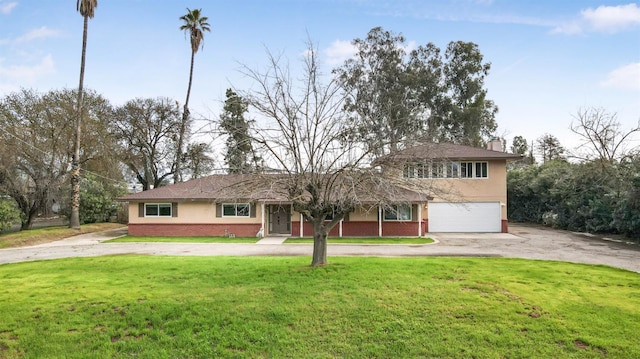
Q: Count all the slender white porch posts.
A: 5